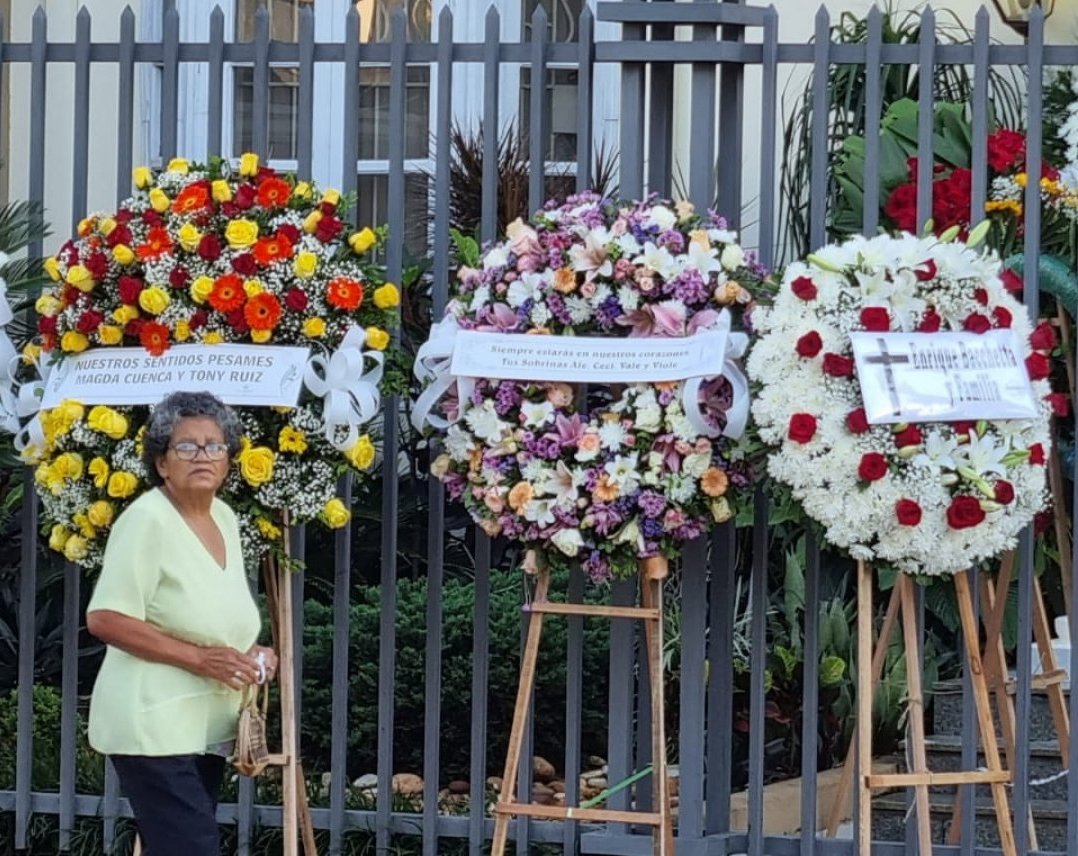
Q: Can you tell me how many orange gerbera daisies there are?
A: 8